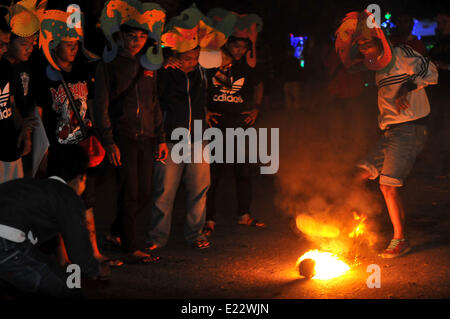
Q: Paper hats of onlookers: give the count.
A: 5